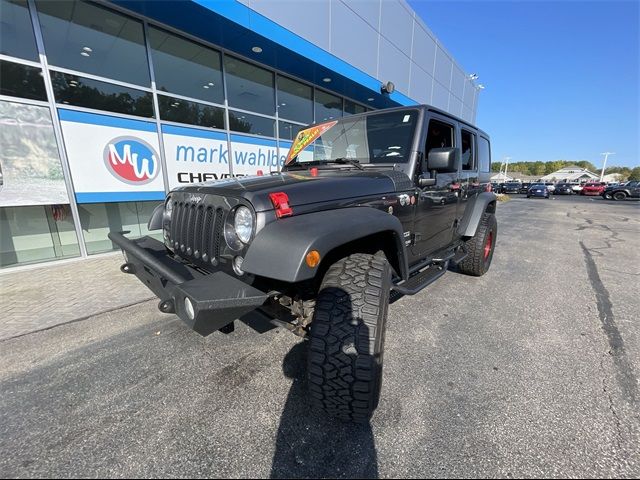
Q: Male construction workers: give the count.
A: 0